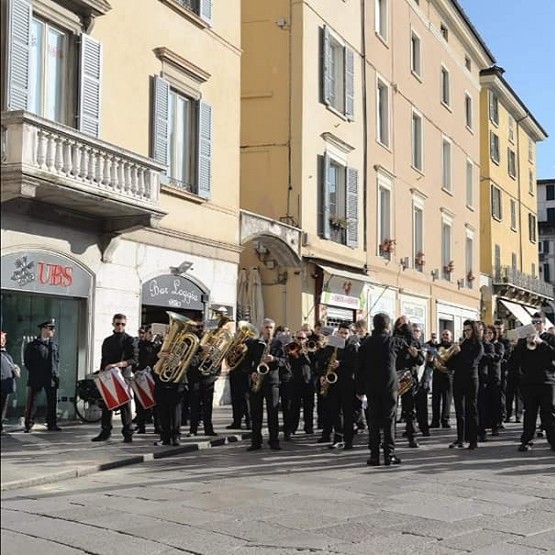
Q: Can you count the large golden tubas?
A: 3